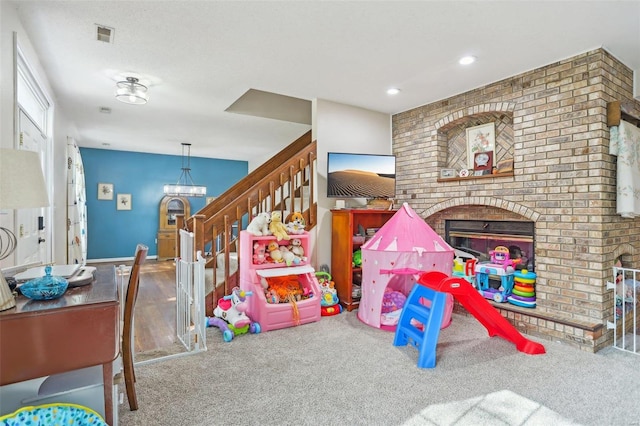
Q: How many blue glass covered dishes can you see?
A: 1